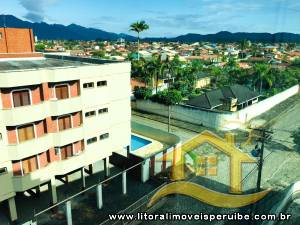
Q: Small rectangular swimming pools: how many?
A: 1